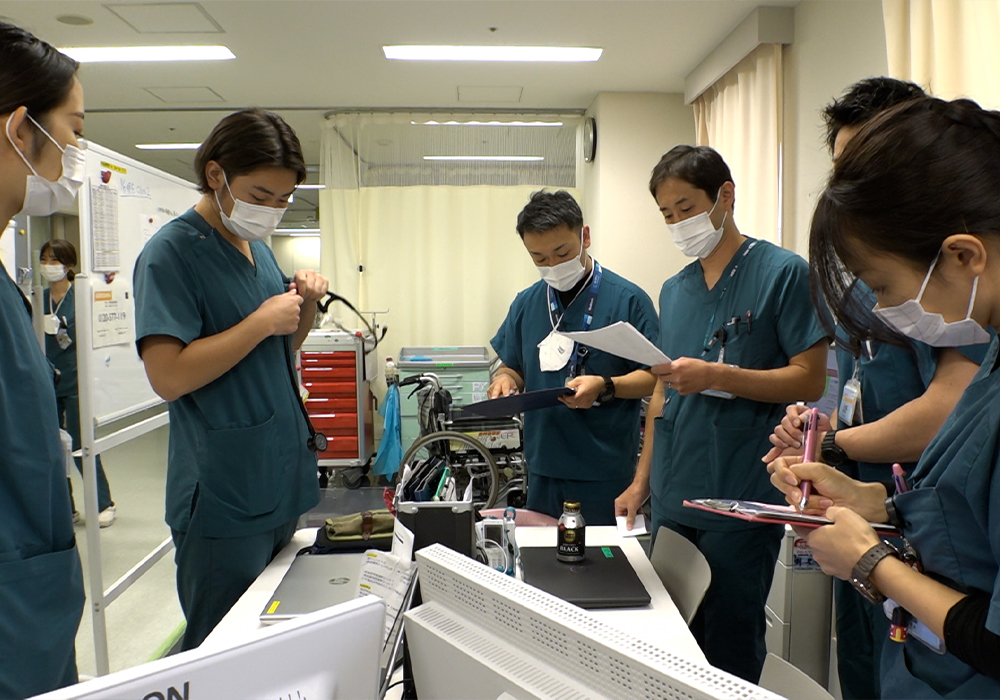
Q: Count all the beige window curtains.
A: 2